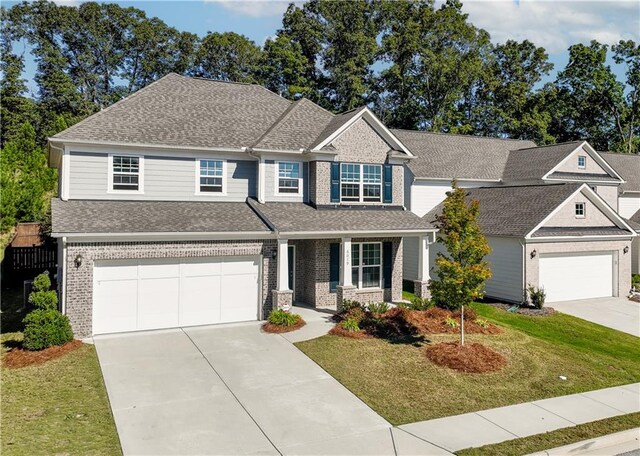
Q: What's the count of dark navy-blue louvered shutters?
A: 4